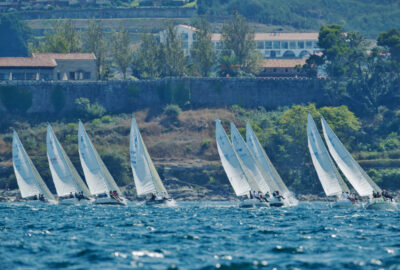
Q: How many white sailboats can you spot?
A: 9